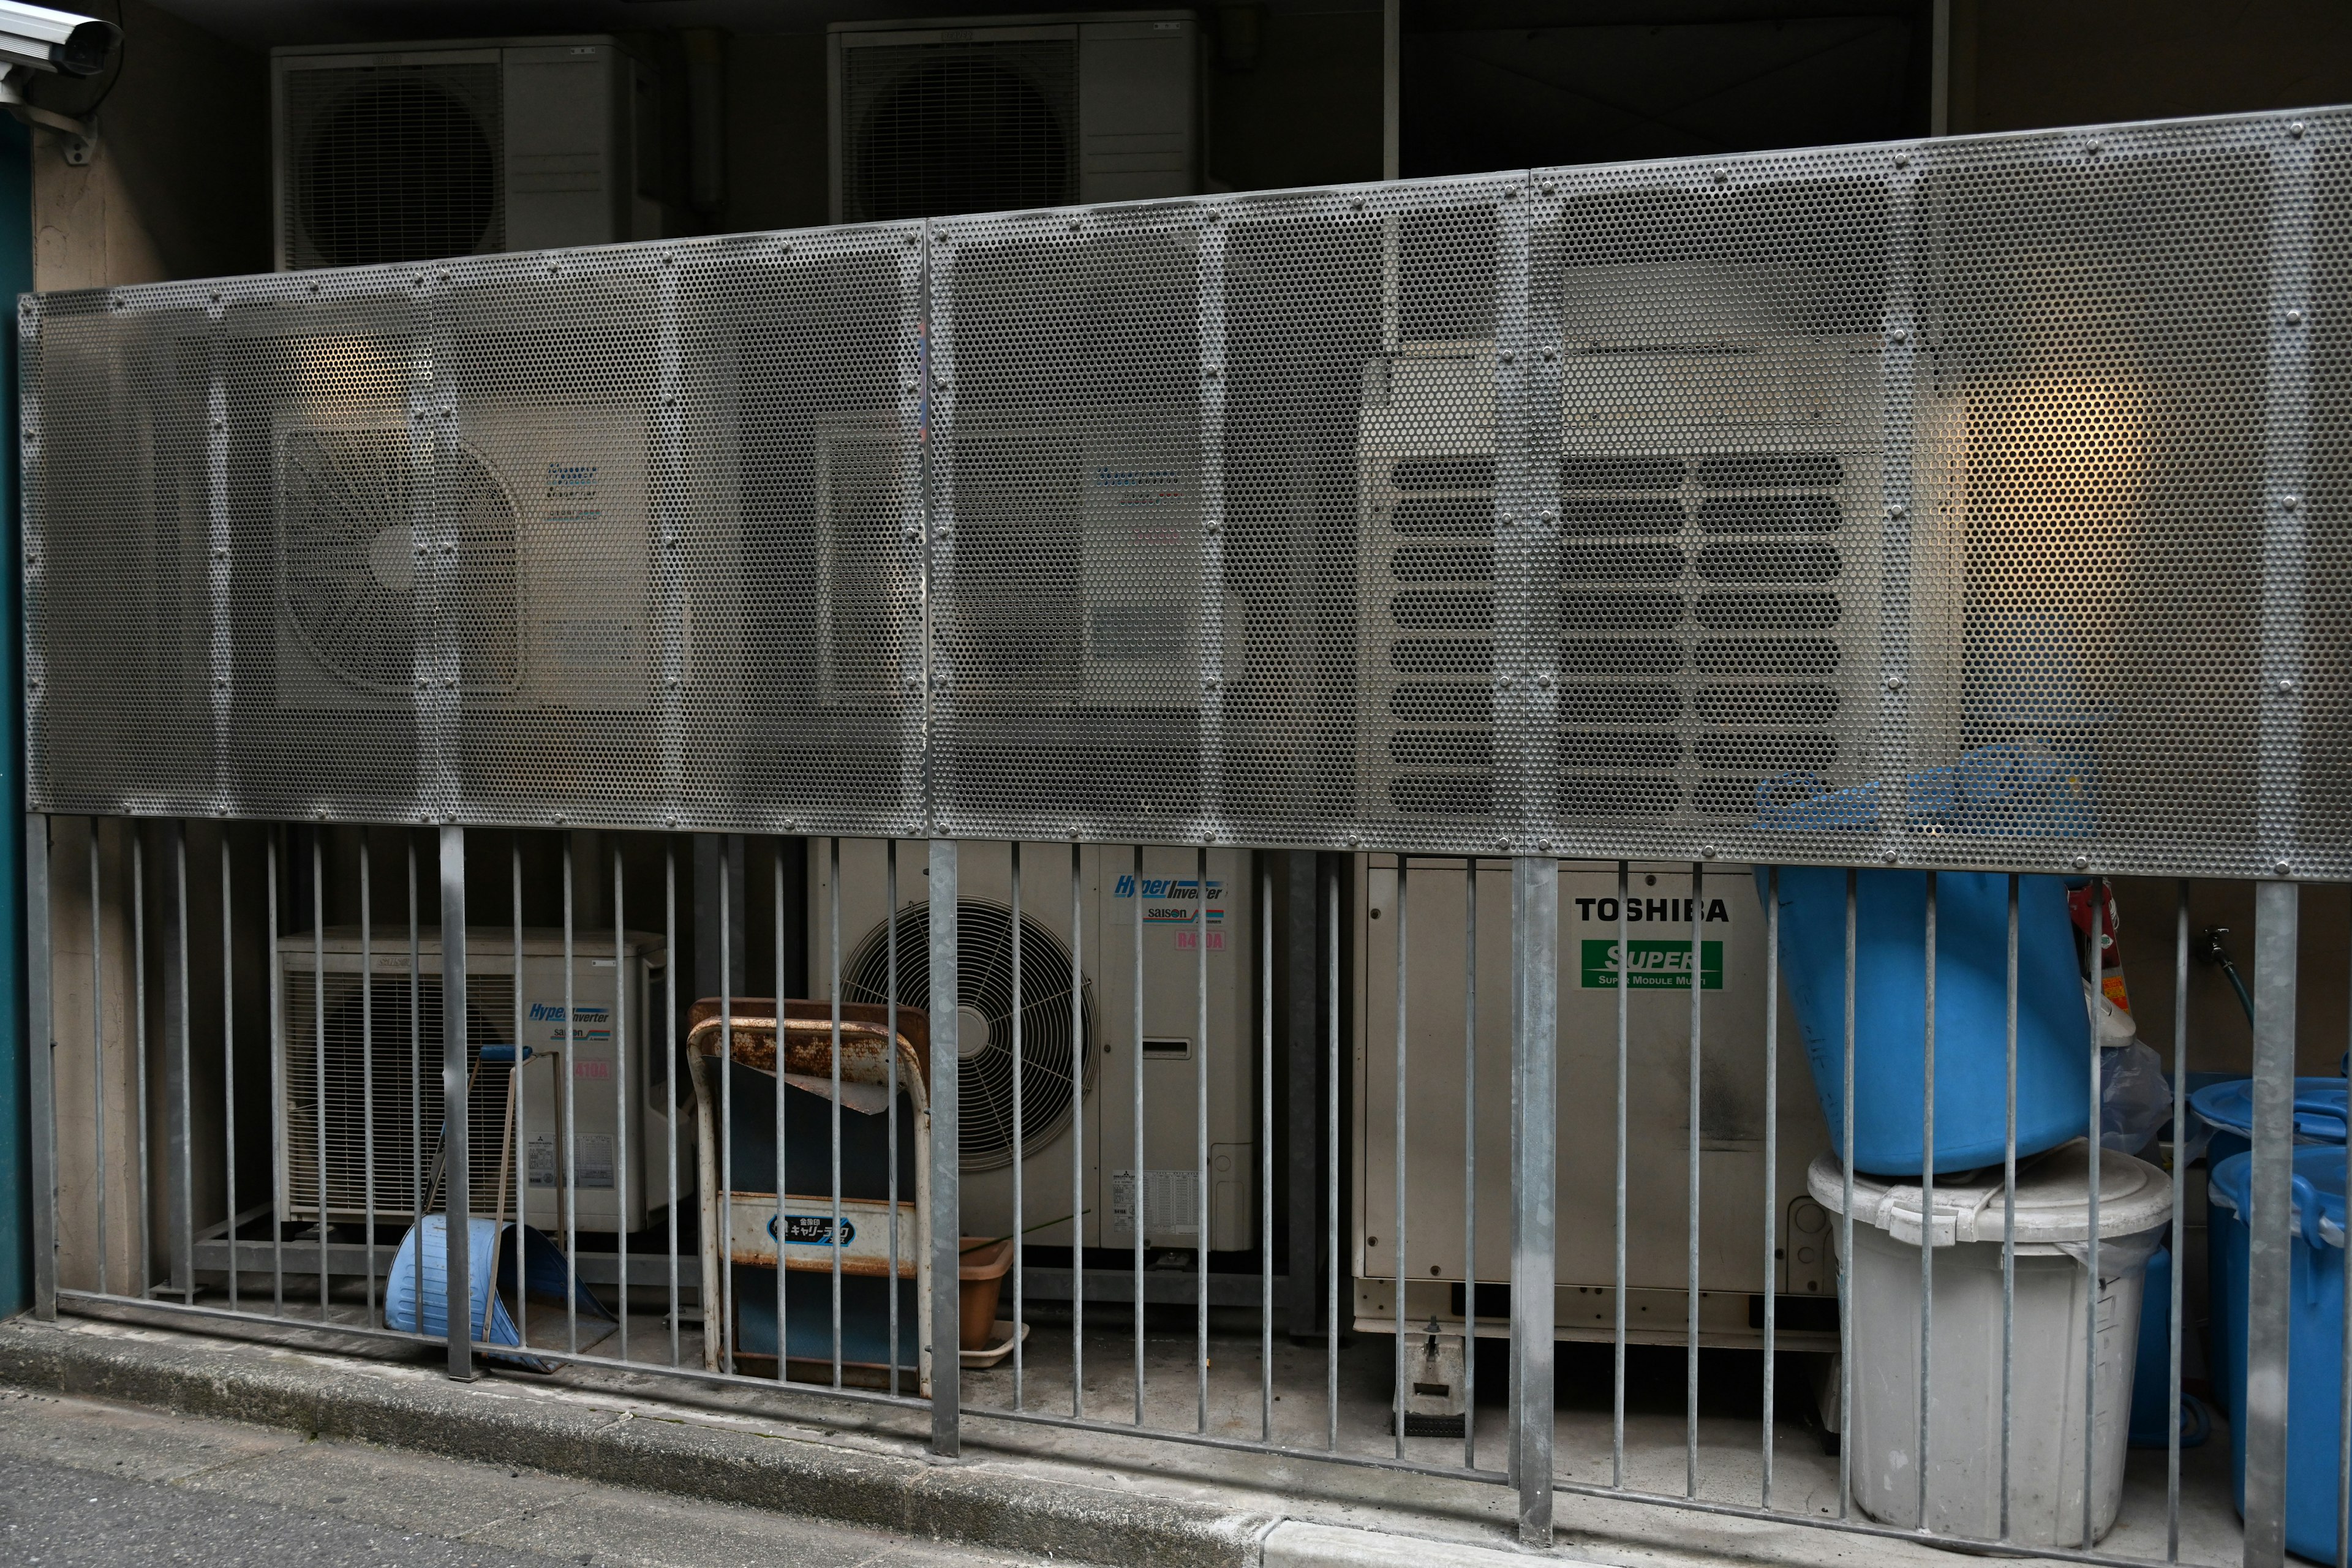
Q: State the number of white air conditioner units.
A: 7